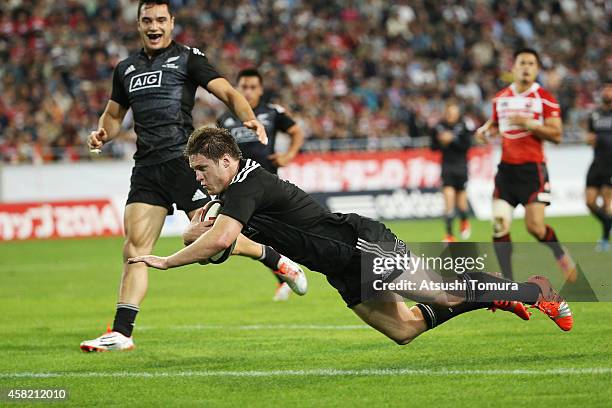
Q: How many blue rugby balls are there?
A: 0